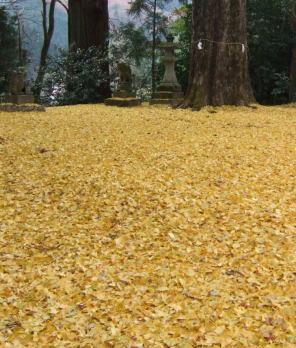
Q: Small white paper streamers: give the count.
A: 2